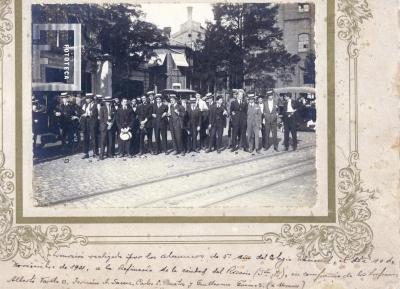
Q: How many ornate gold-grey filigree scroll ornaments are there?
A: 4